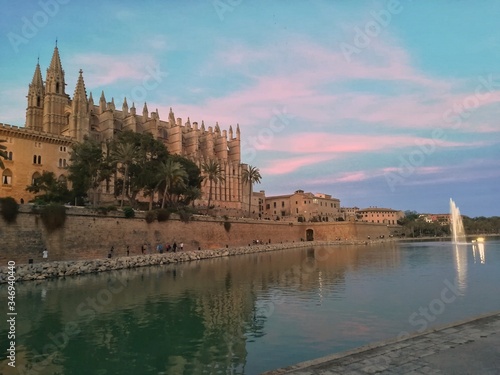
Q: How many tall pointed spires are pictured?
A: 3